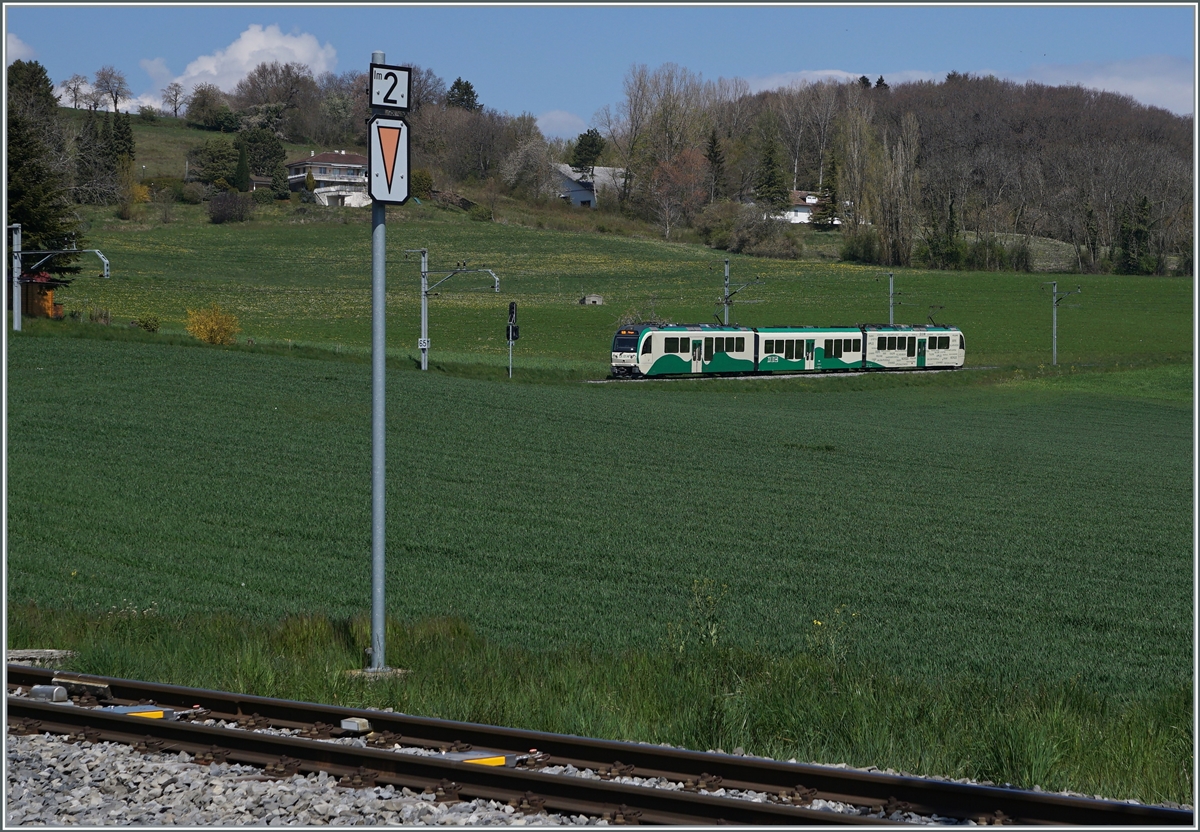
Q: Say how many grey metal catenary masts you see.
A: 5